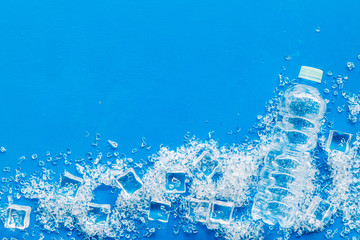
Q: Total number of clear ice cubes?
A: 11